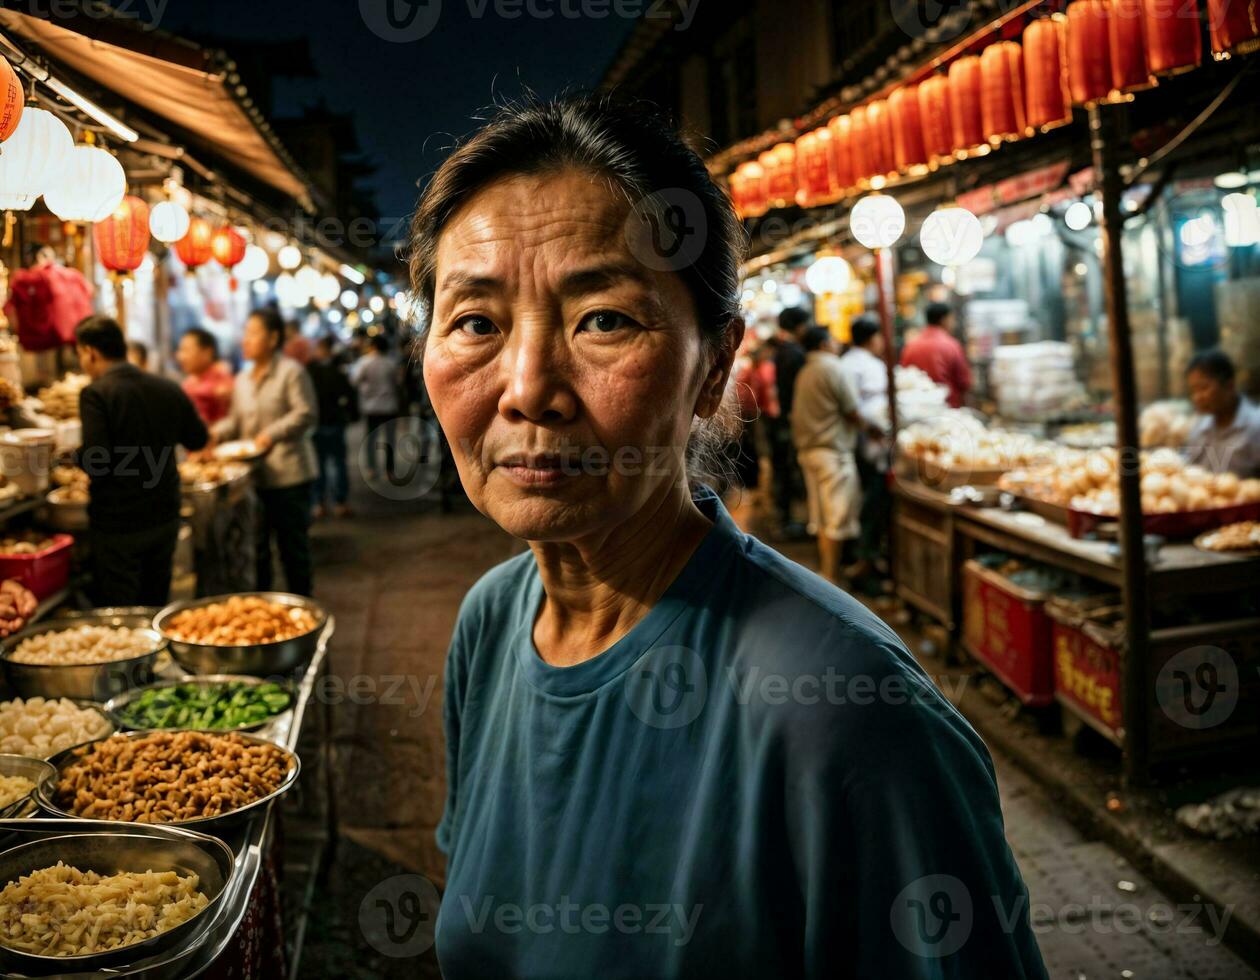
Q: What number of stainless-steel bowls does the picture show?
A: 7